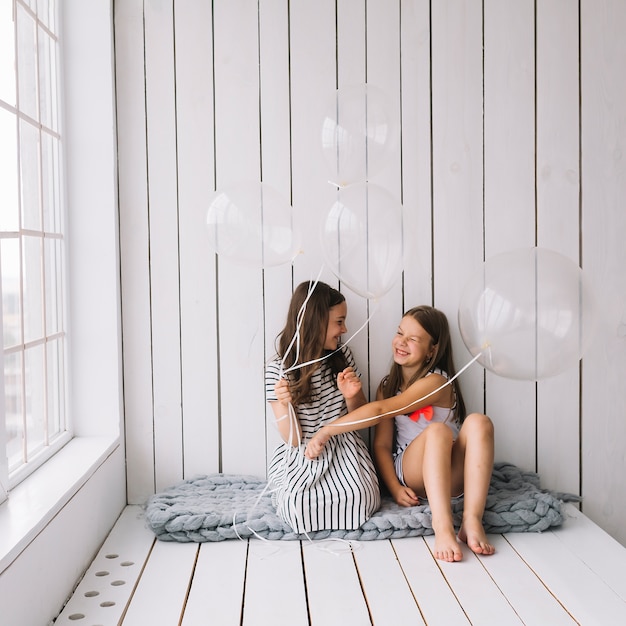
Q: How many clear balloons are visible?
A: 4